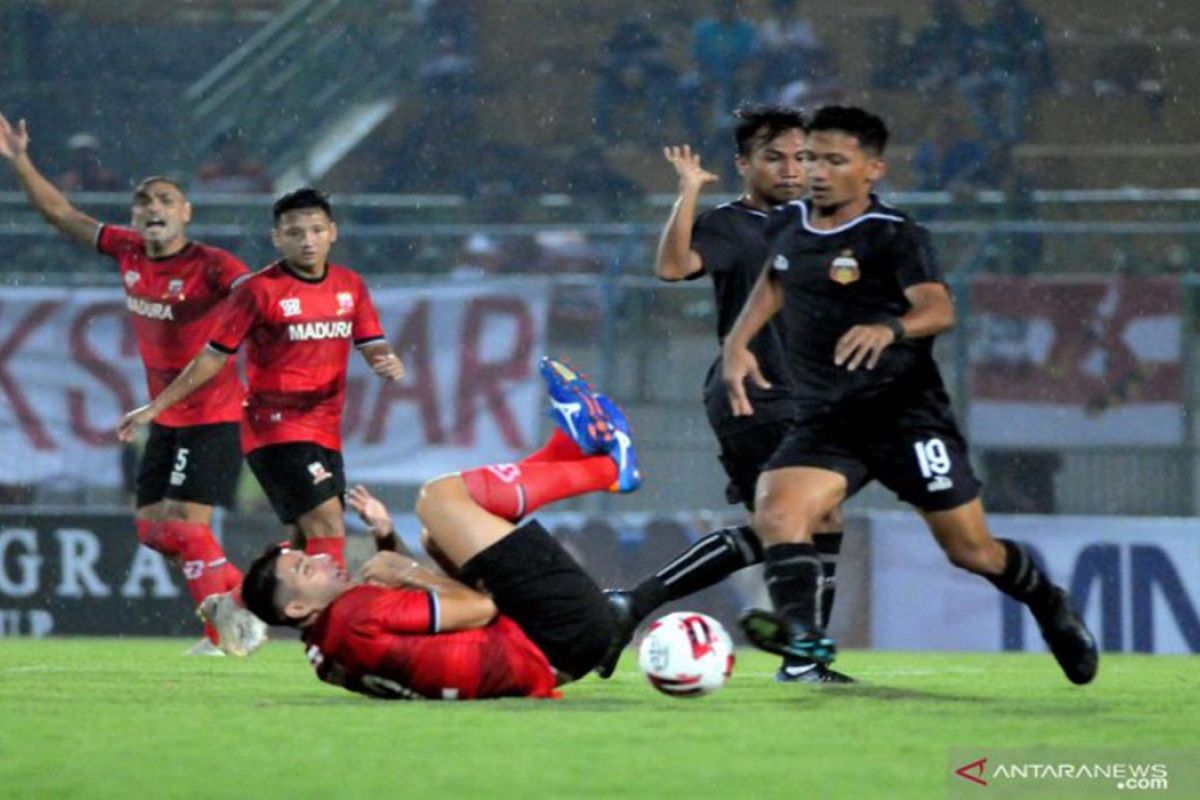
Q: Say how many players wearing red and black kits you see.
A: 3